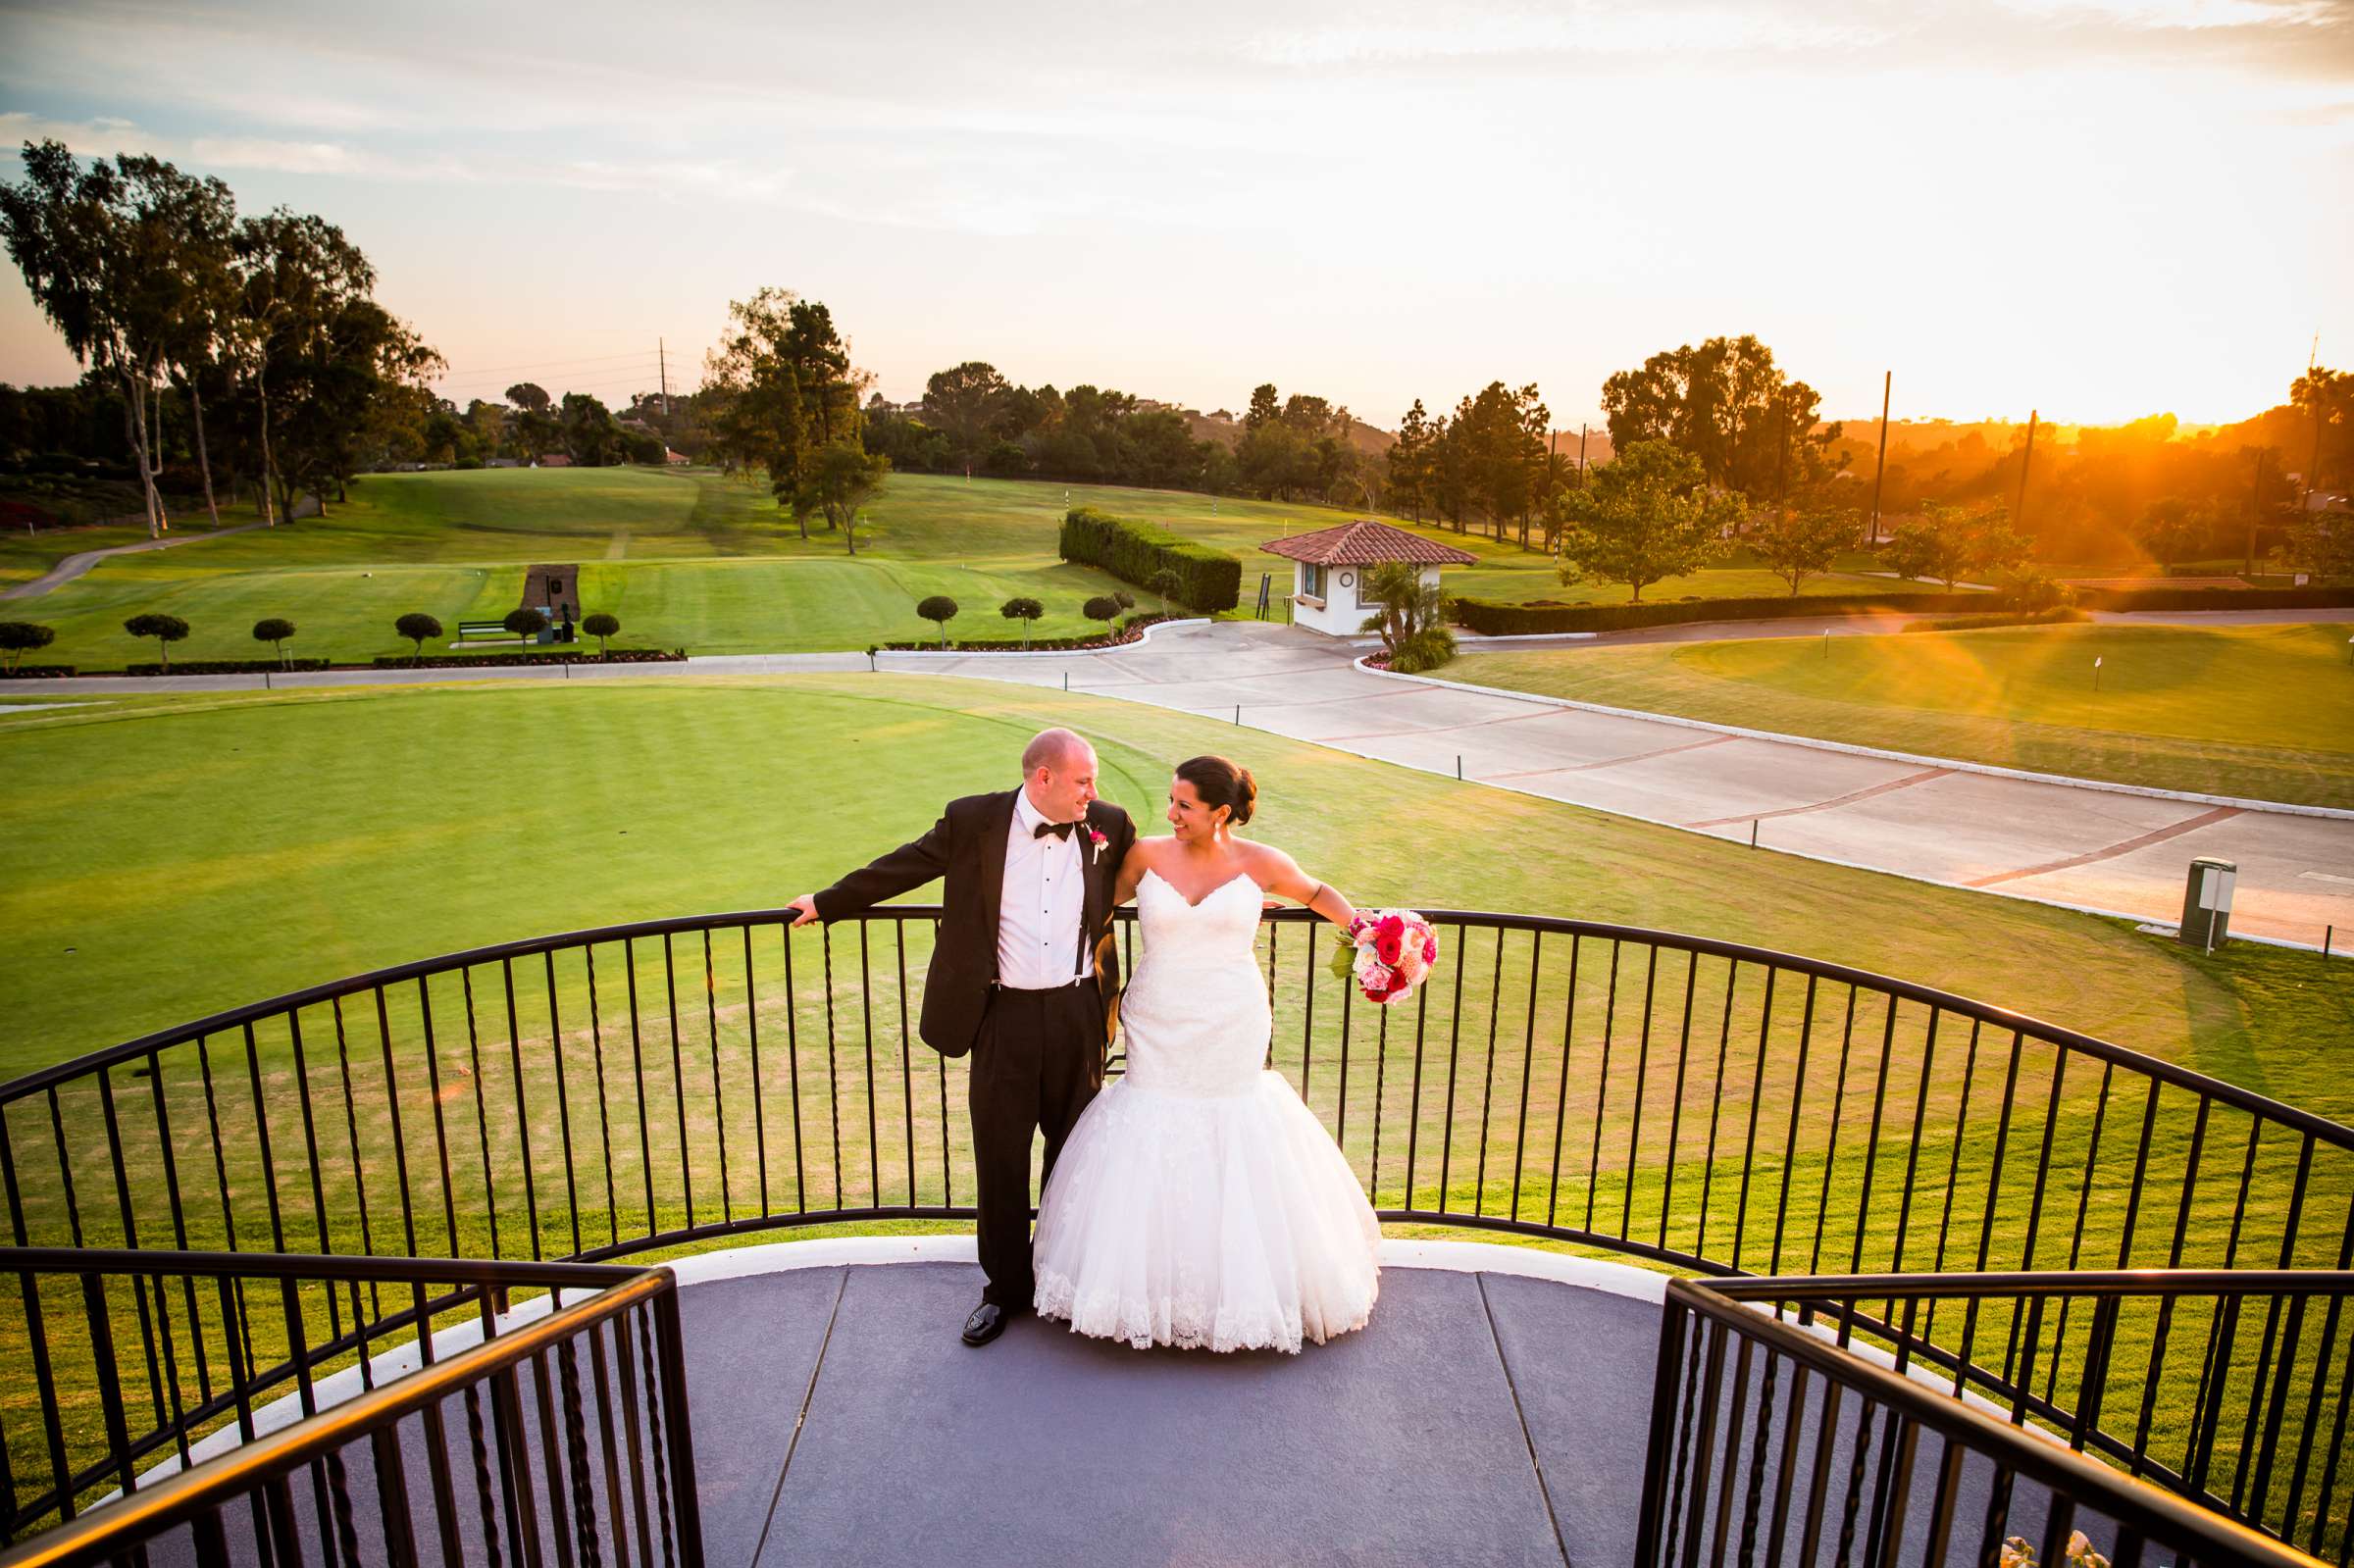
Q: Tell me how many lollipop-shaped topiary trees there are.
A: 11